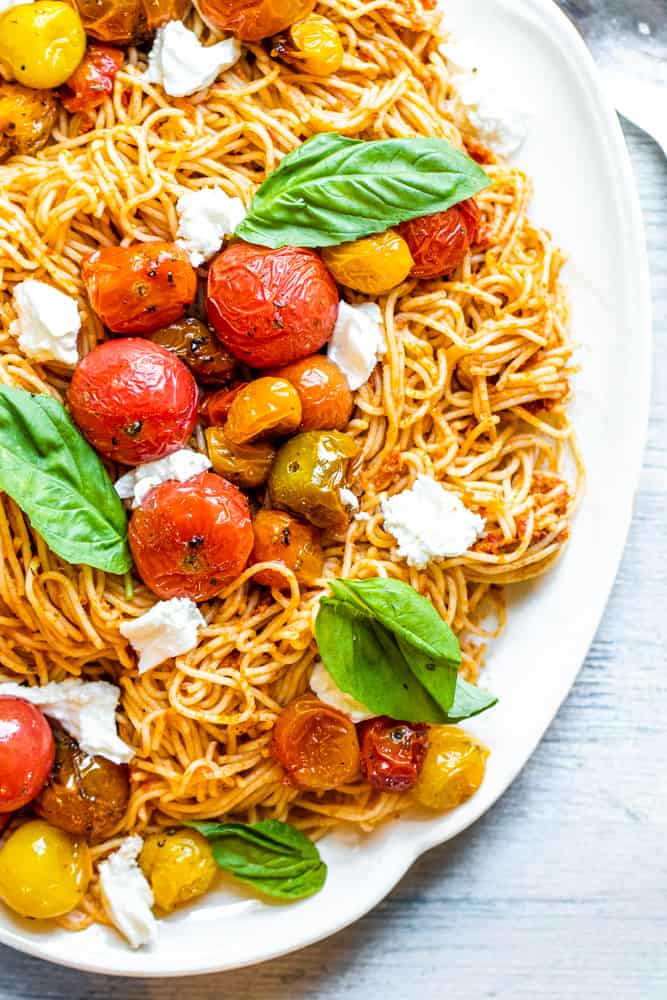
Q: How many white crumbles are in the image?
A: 11